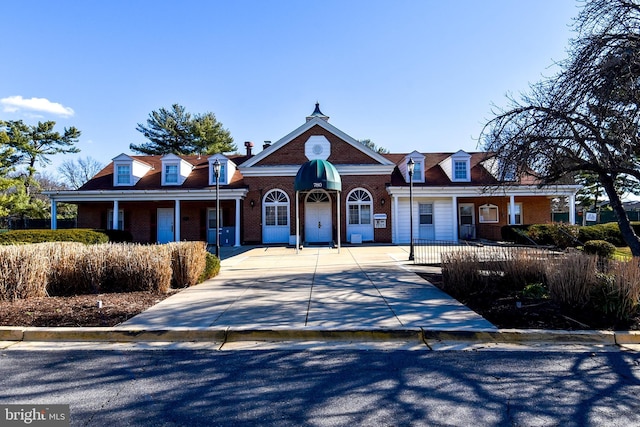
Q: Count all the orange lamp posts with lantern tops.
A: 0